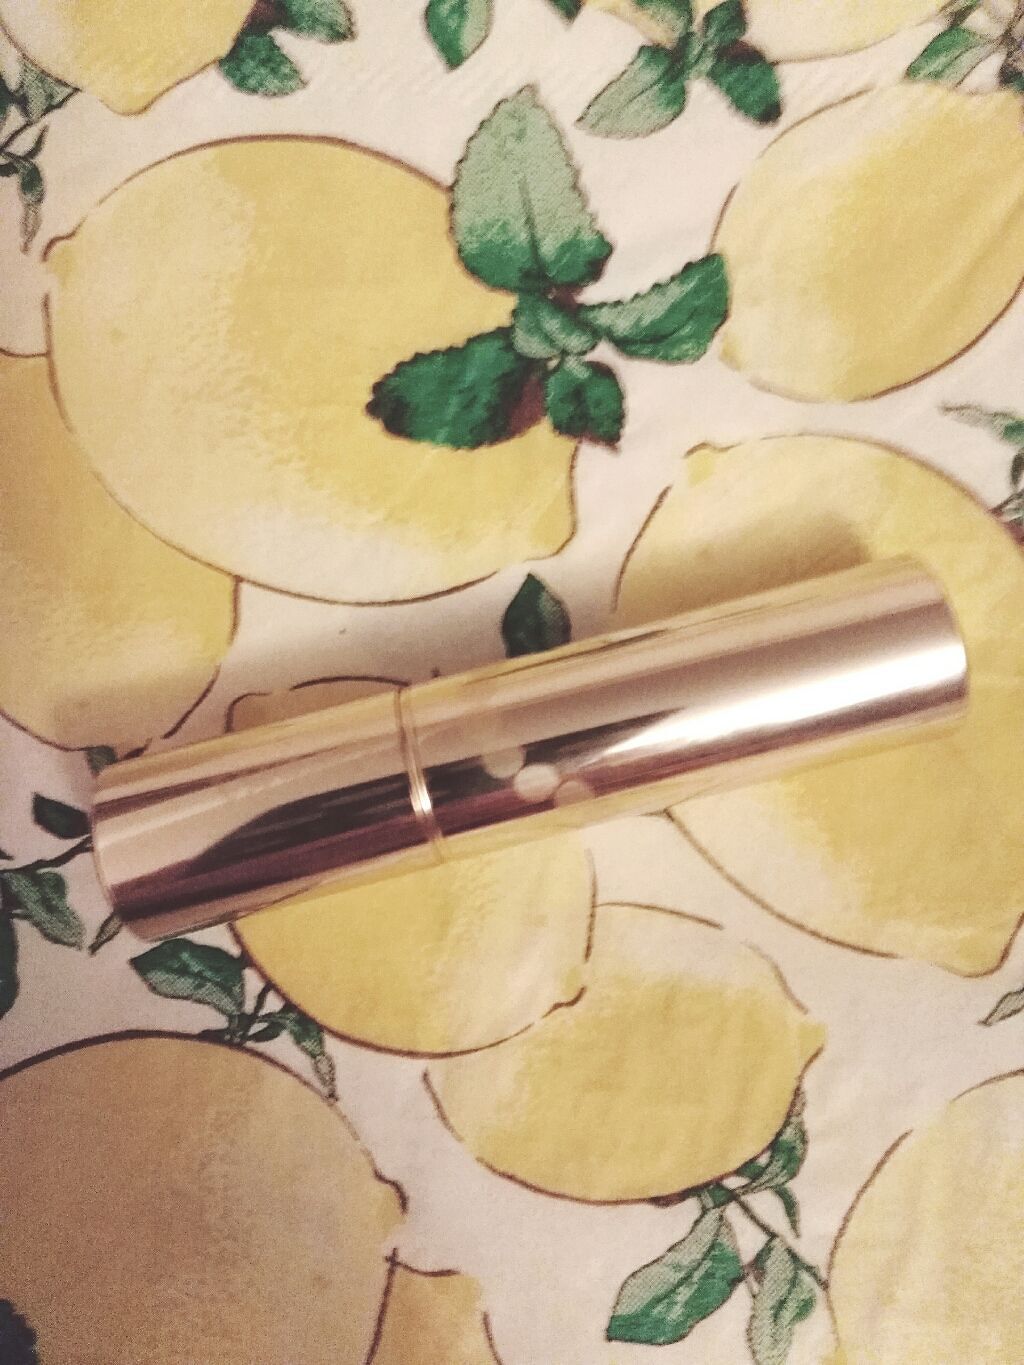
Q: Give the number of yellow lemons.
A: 11